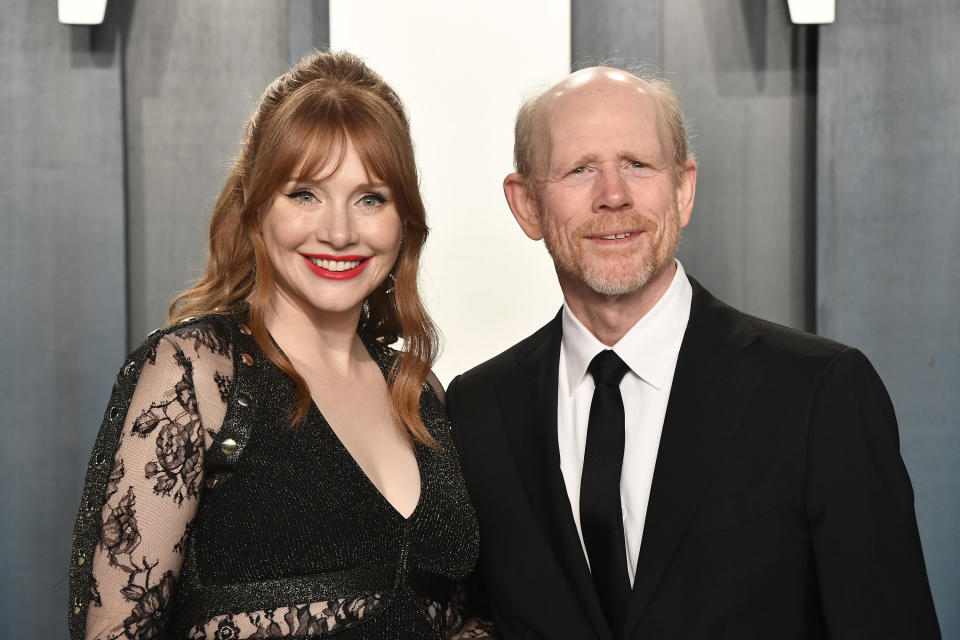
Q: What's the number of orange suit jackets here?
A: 0